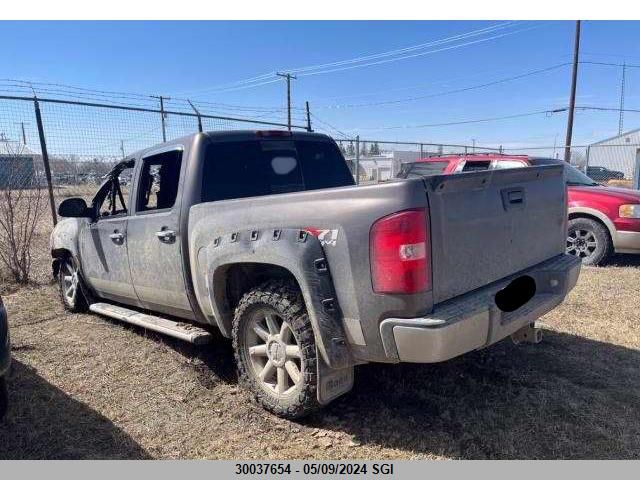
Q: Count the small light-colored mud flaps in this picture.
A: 1